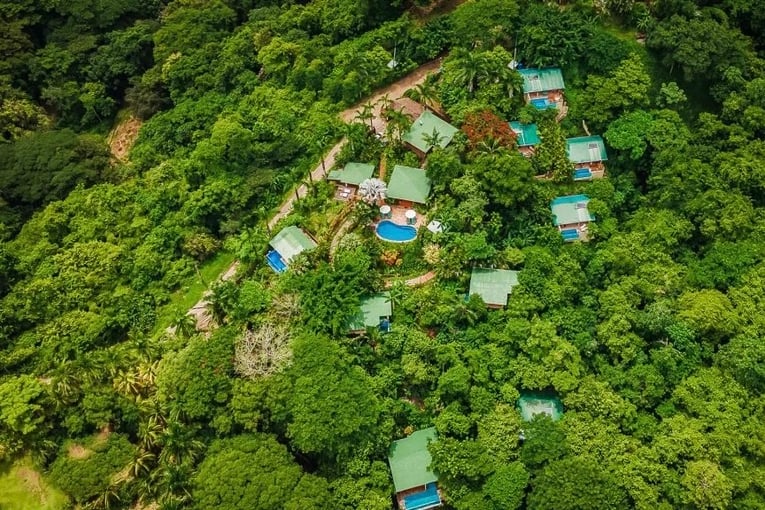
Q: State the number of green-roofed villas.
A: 12